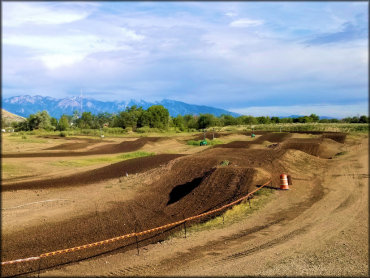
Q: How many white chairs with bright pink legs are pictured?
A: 0